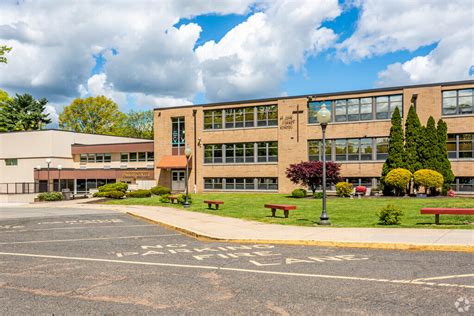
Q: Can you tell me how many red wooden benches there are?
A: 4